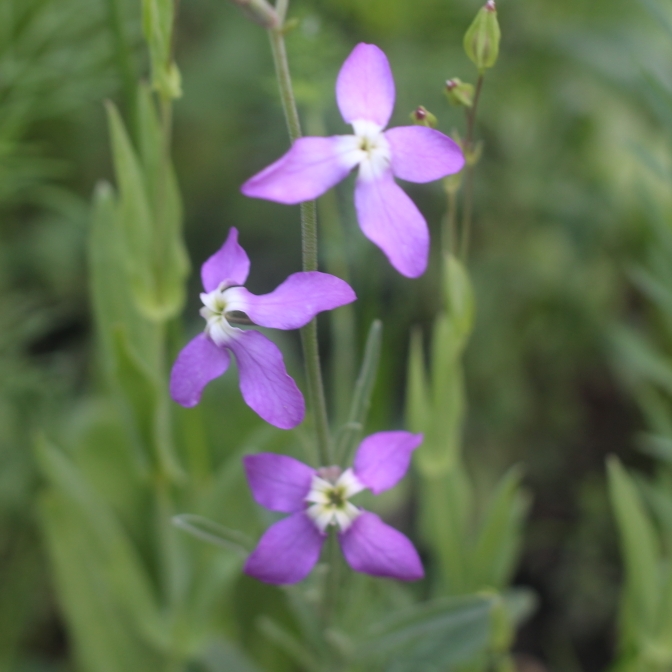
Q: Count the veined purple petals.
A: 12